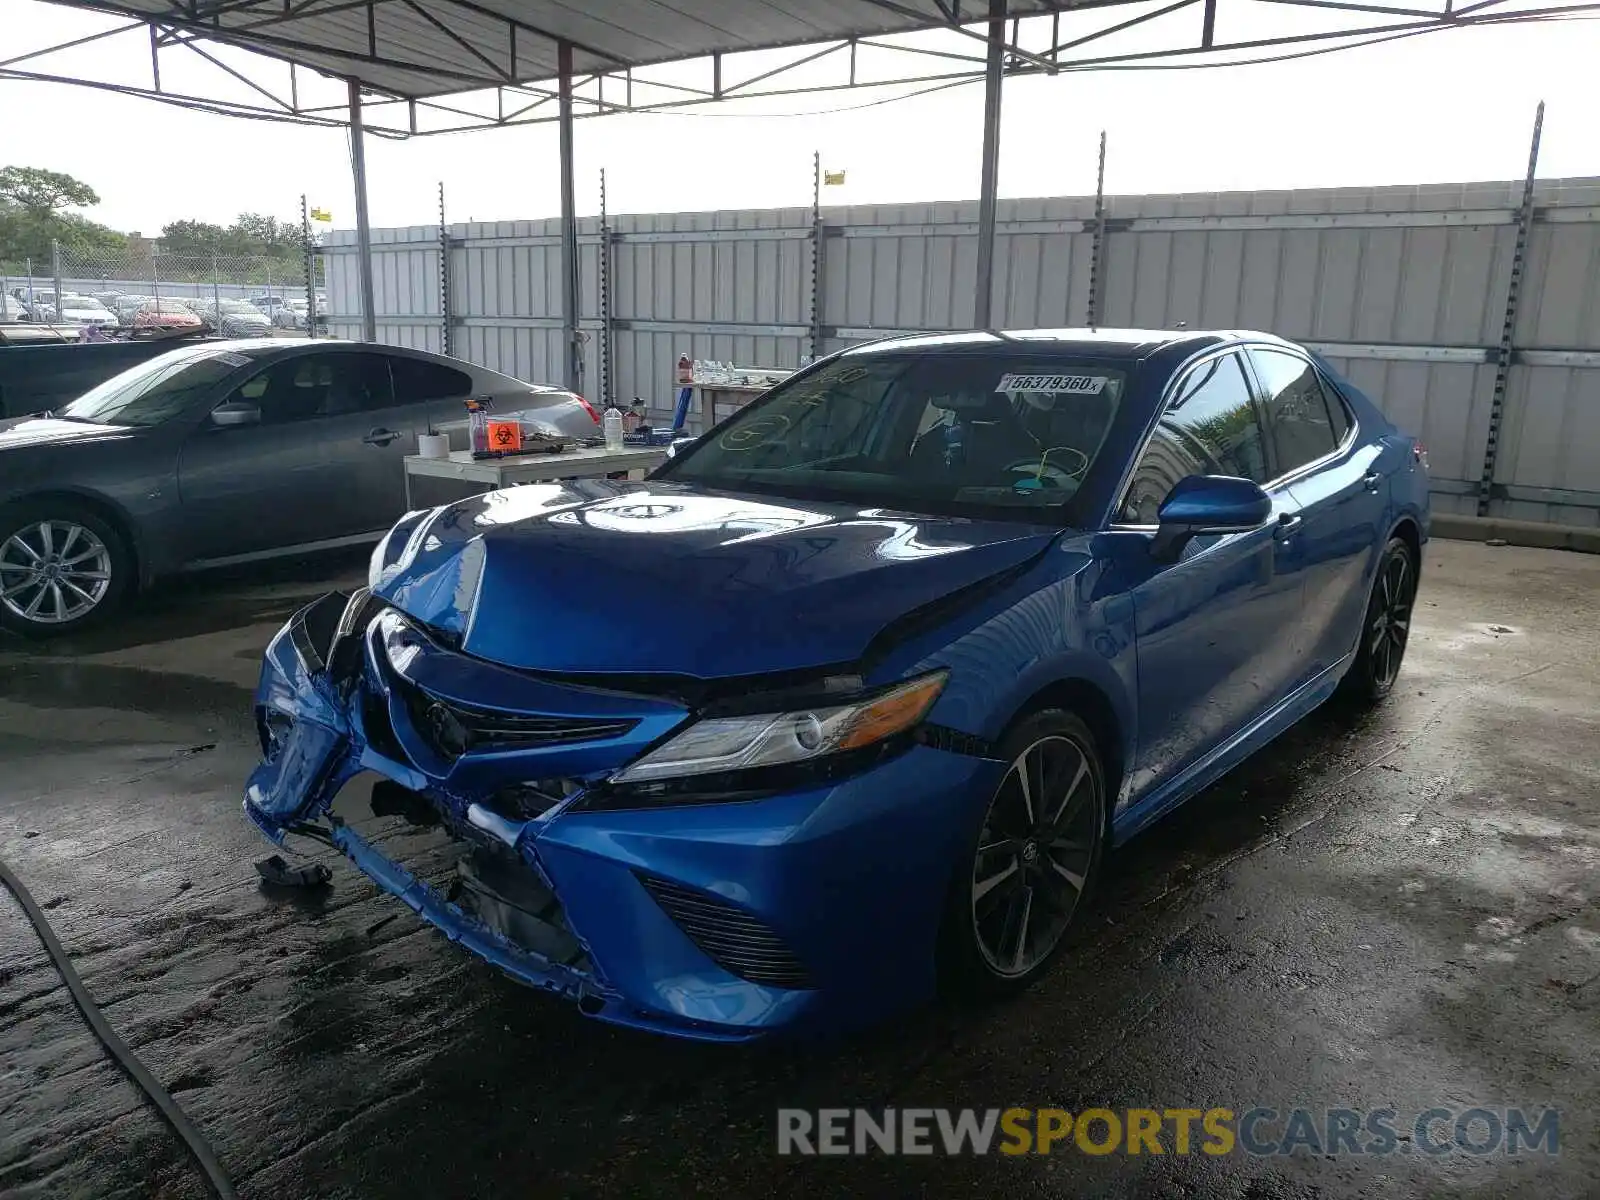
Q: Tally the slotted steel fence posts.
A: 6